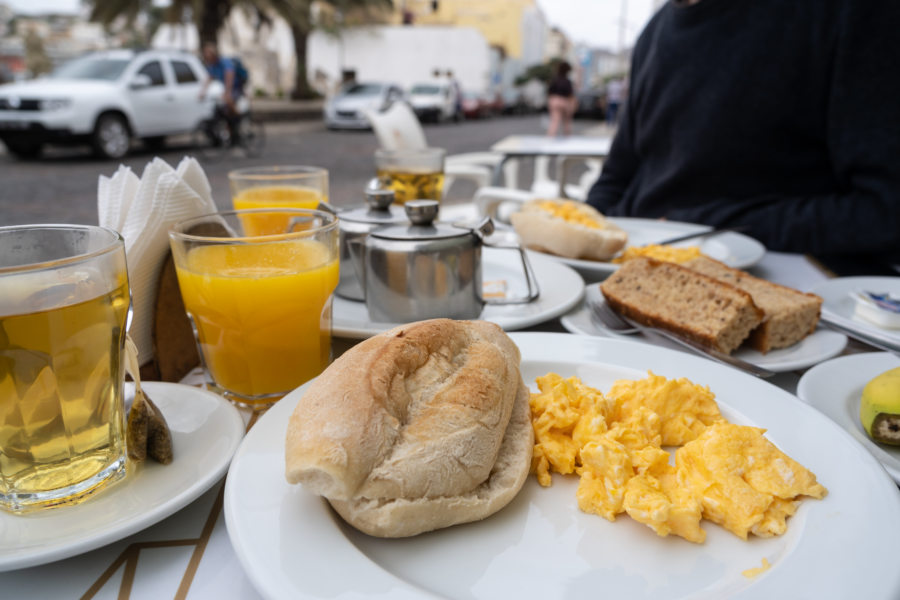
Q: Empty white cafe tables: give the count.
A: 1